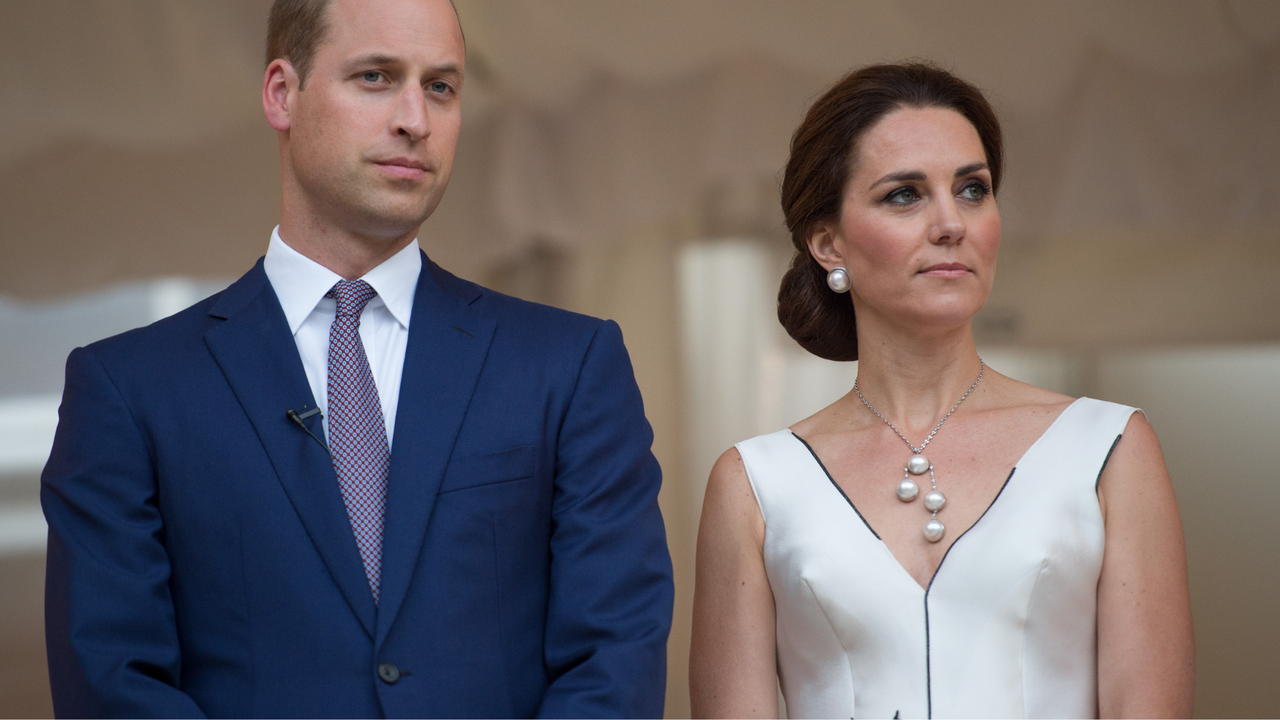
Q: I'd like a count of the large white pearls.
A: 5